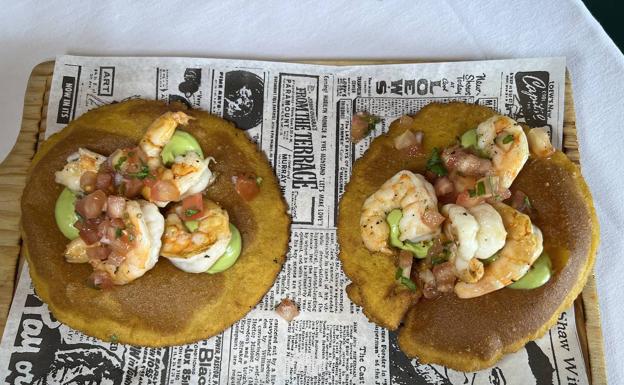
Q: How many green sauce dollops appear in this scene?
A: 6